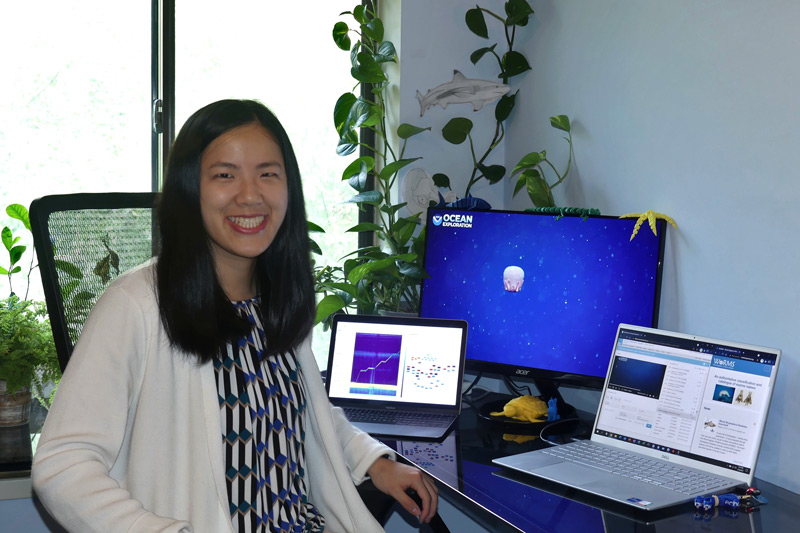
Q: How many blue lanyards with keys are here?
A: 1